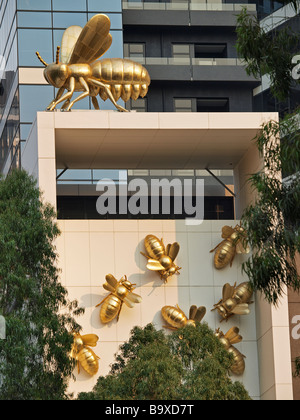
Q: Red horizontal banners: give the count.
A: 0